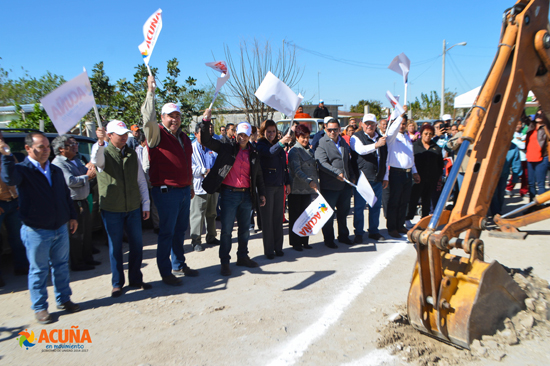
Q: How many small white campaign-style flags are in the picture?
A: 8